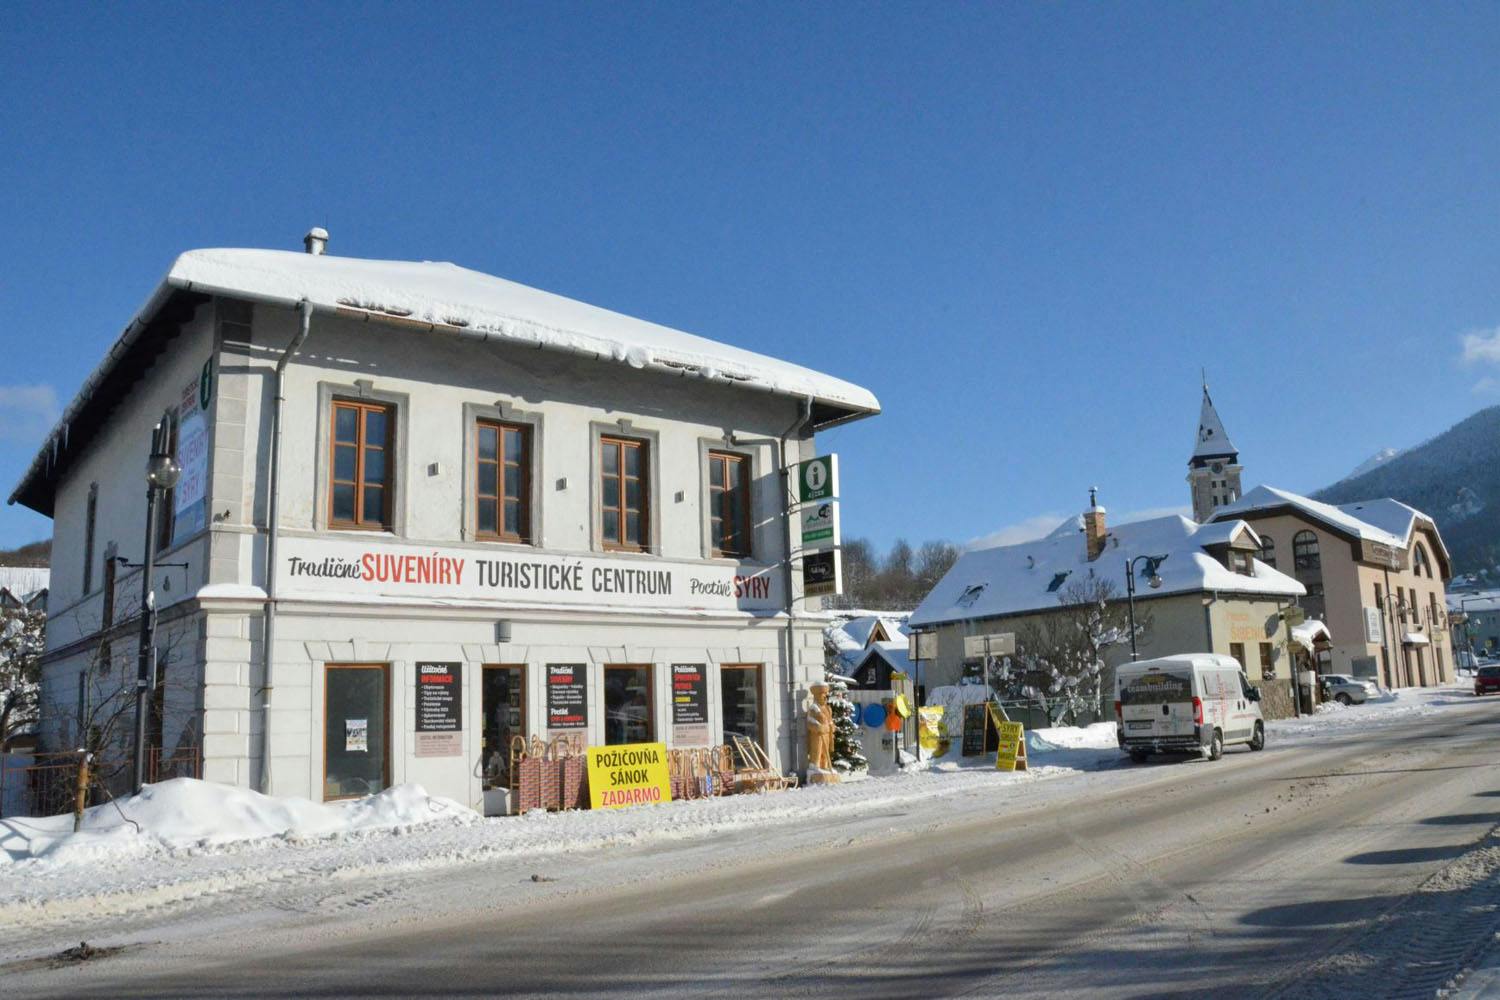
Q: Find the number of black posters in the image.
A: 3